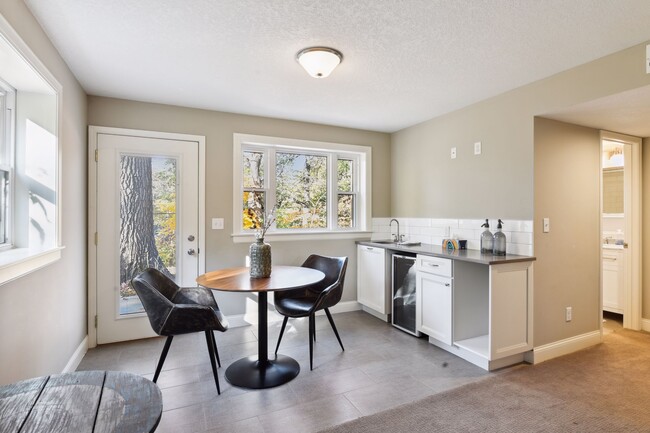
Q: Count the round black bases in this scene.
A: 1